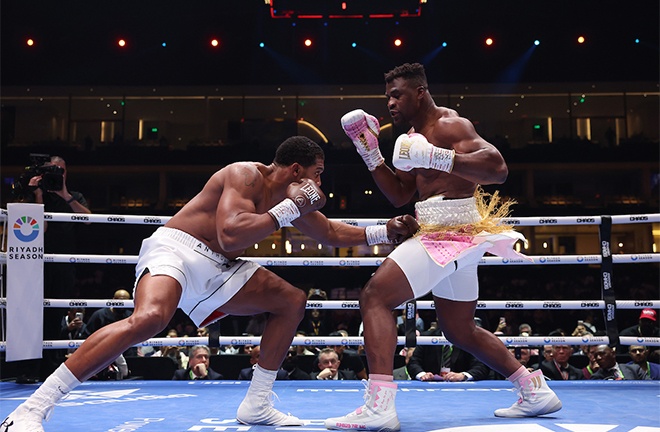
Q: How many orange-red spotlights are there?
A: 7